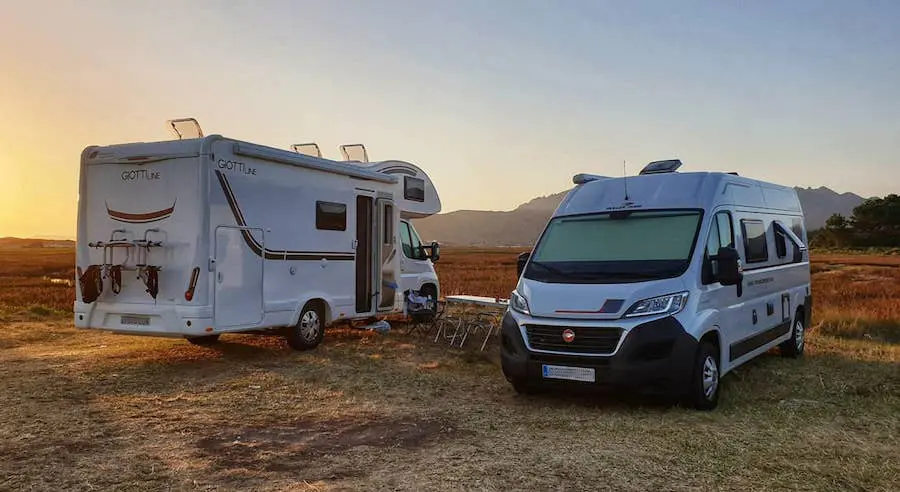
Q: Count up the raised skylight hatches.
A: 4